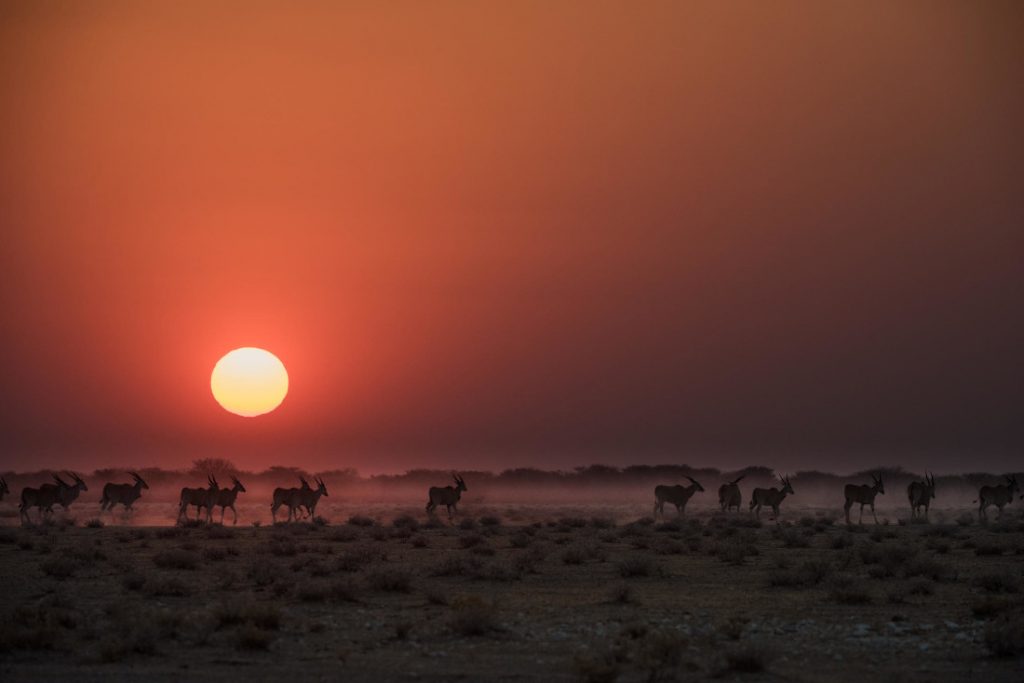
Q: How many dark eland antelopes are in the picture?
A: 15